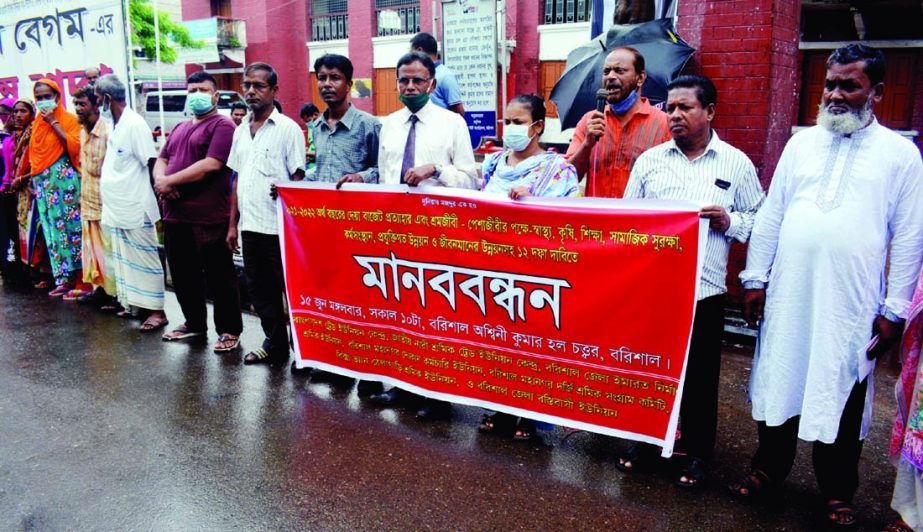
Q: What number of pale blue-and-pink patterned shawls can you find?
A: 1